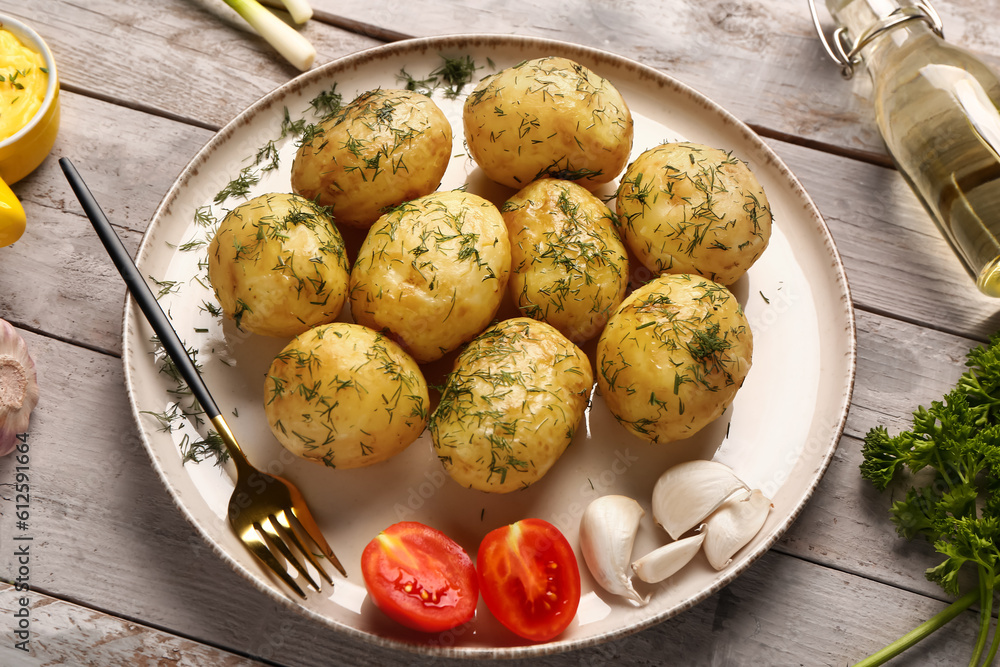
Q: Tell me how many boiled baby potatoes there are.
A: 9